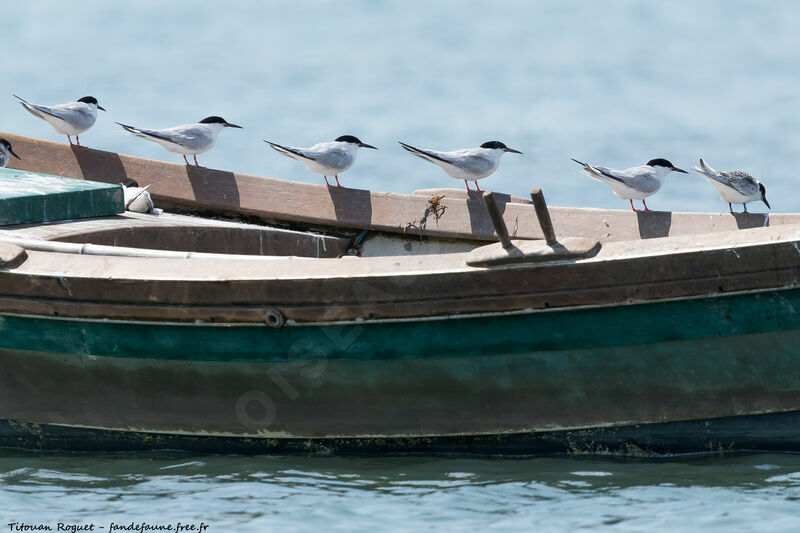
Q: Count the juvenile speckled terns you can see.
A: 1